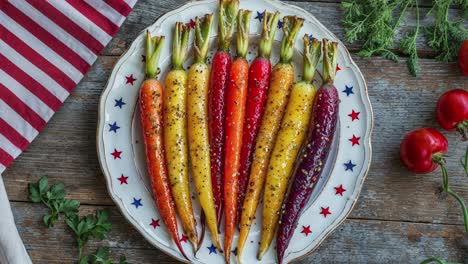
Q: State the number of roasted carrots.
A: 9